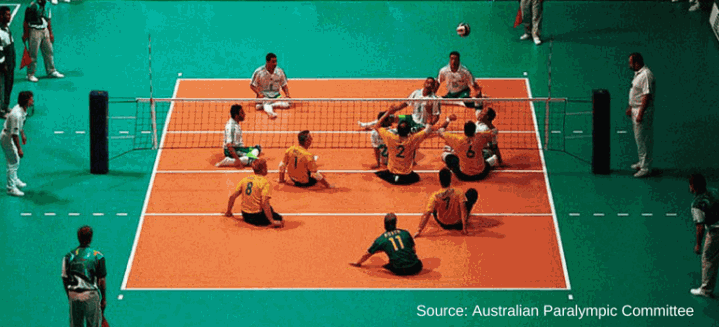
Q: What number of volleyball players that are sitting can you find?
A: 12